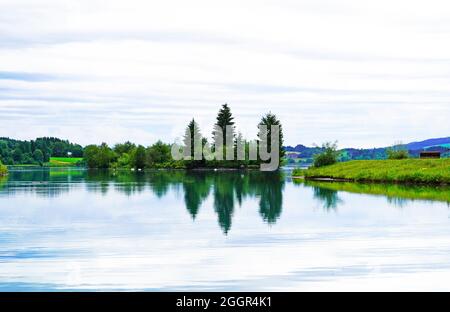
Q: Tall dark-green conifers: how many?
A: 3